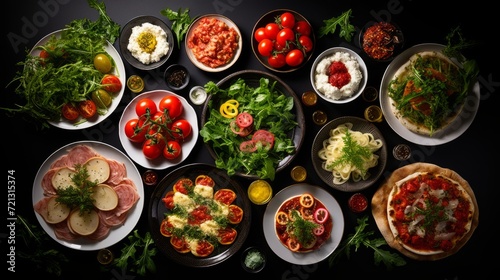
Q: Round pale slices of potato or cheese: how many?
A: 5